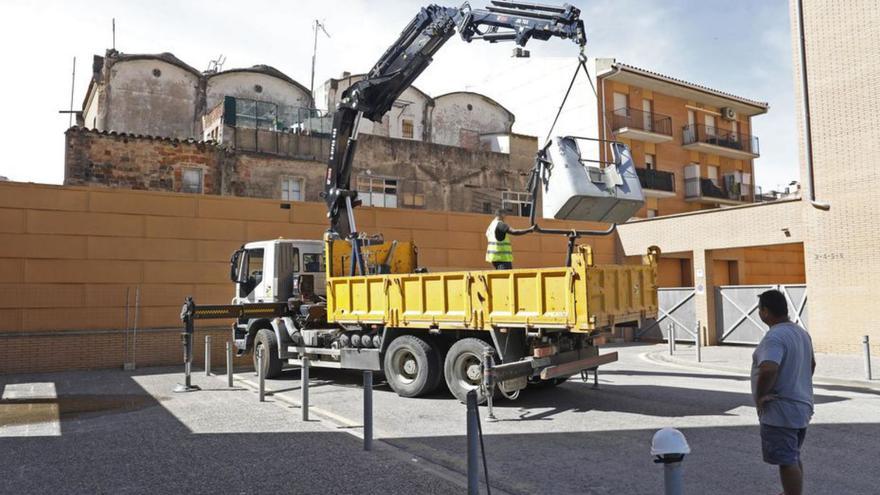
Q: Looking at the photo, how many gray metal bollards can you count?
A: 11